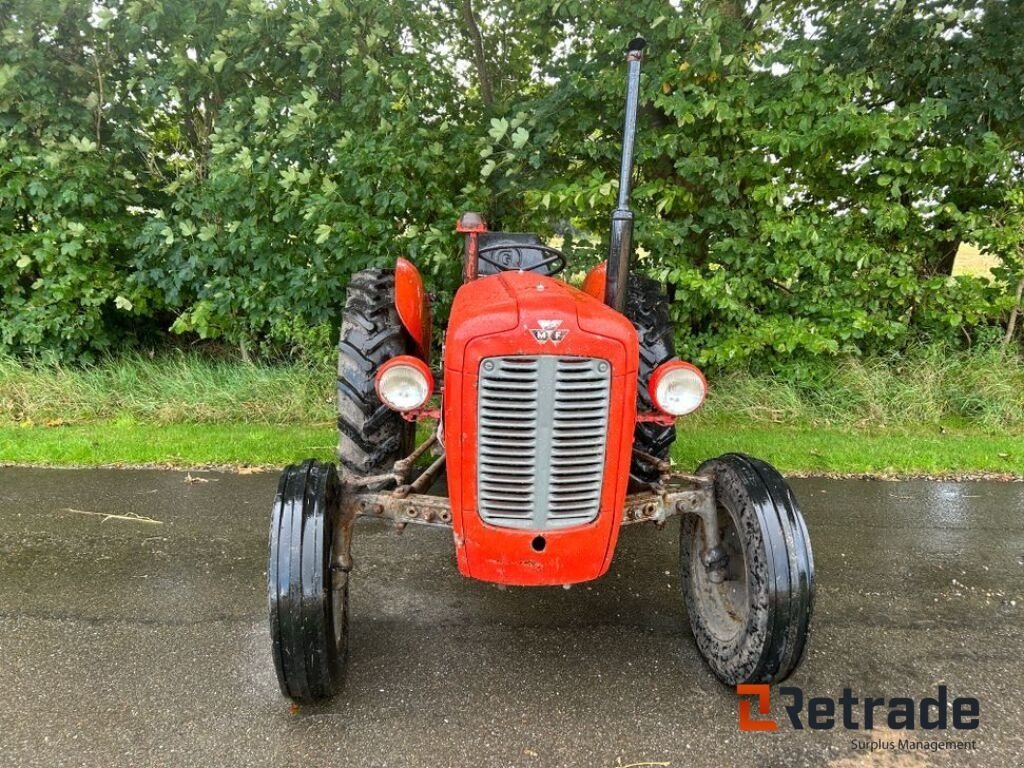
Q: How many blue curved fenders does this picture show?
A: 0